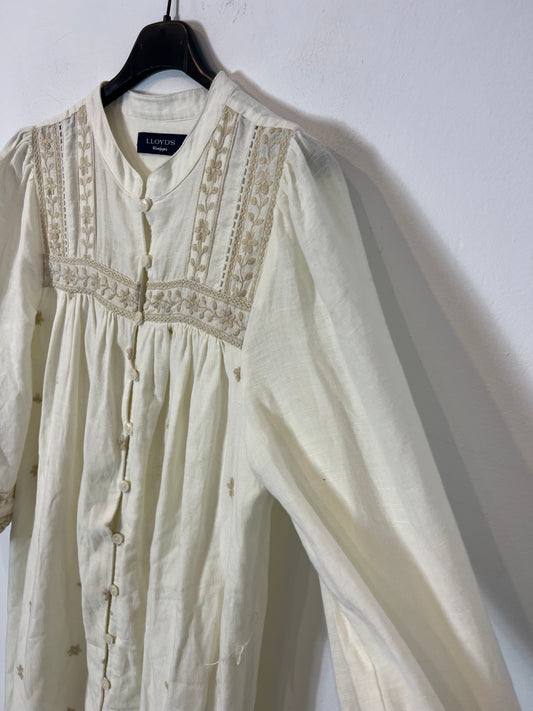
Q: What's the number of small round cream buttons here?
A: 10